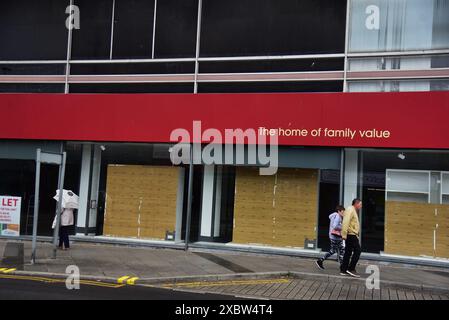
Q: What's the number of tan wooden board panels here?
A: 3